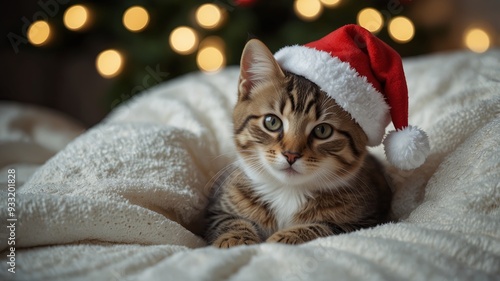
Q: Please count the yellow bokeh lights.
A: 12